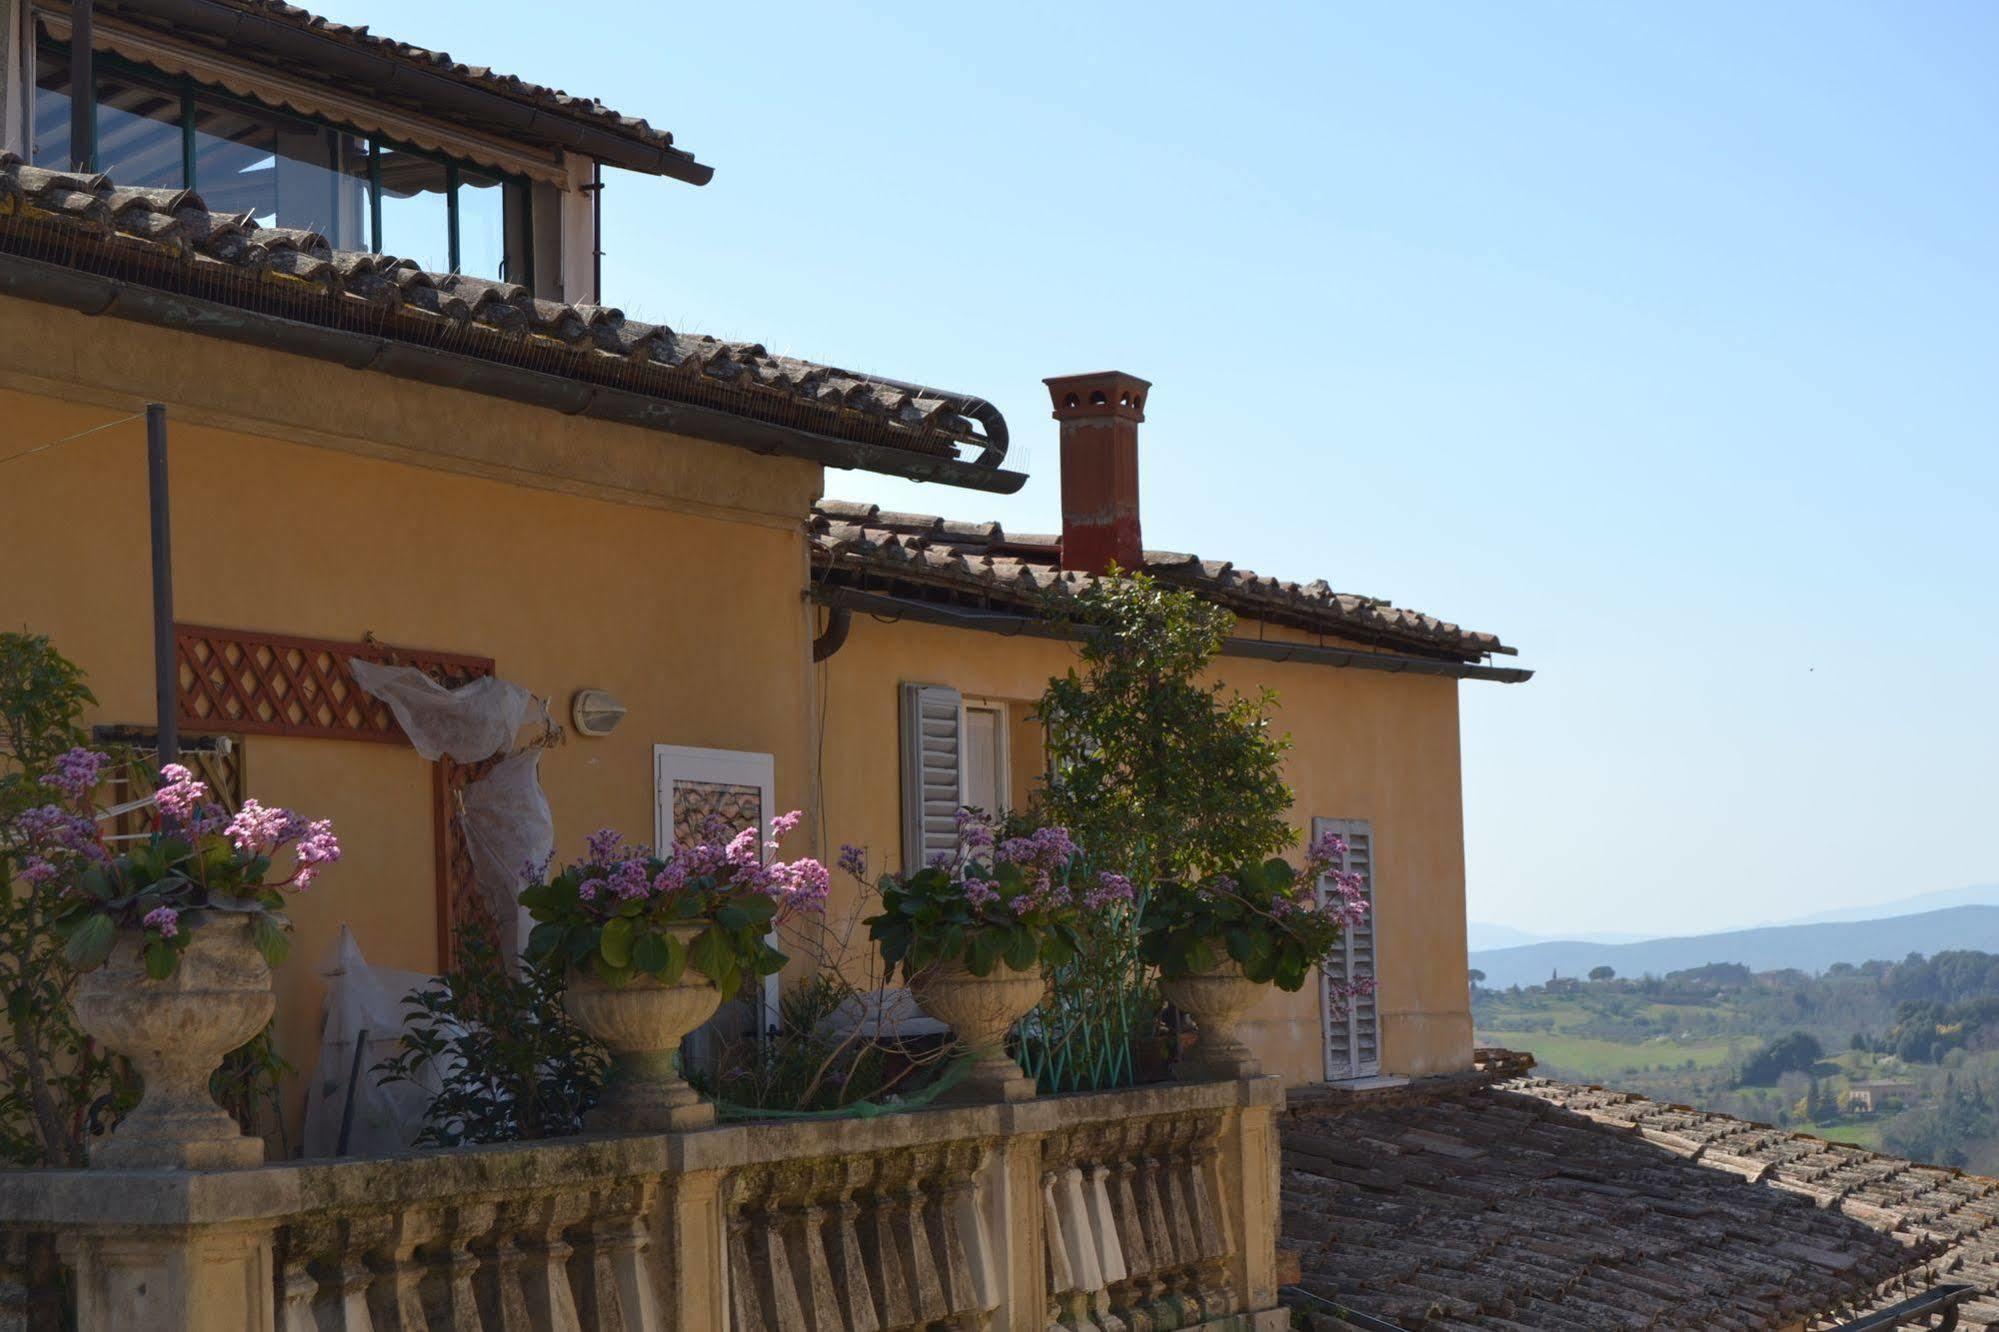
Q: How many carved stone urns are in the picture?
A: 4